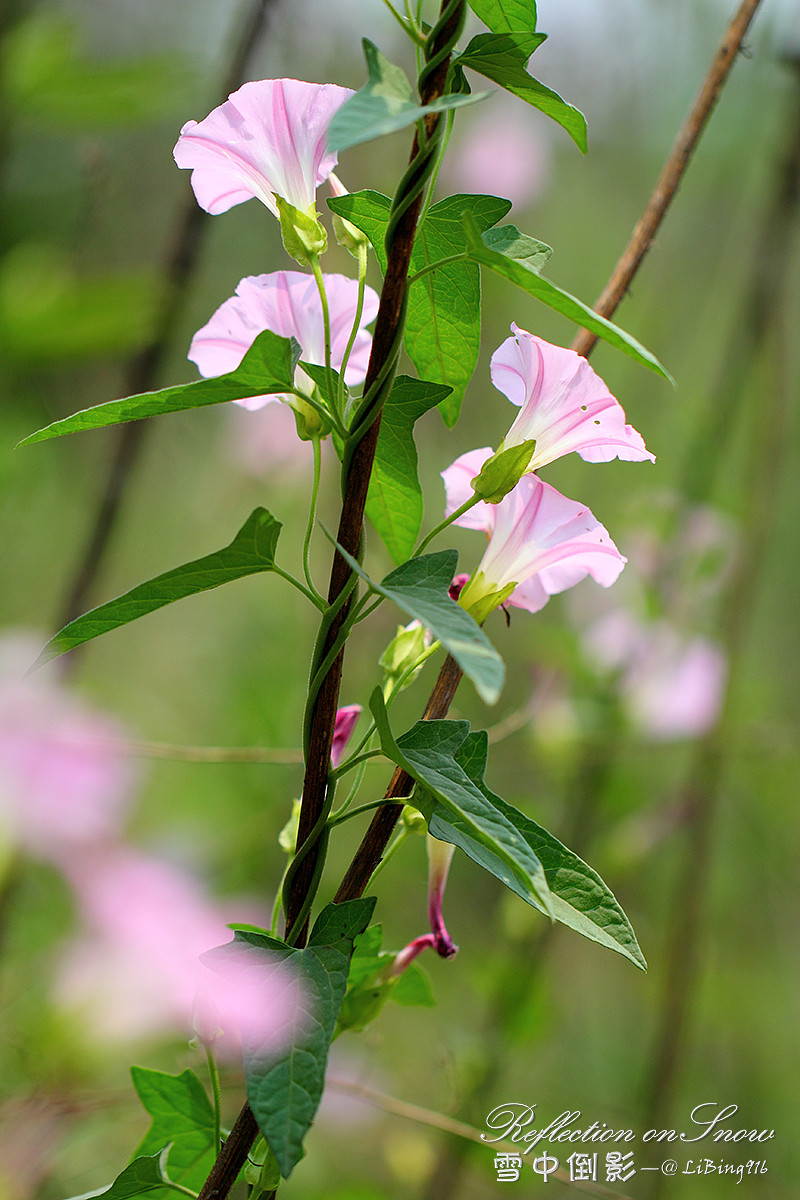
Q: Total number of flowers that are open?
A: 4